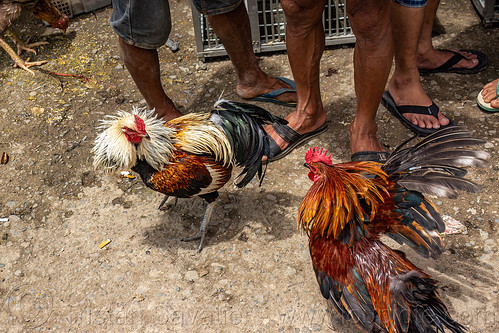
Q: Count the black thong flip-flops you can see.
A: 2